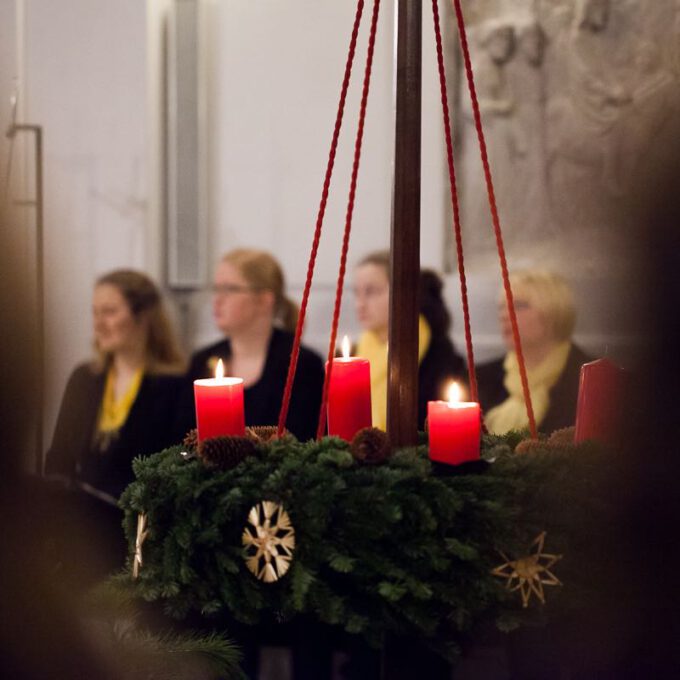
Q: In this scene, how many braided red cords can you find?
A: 4